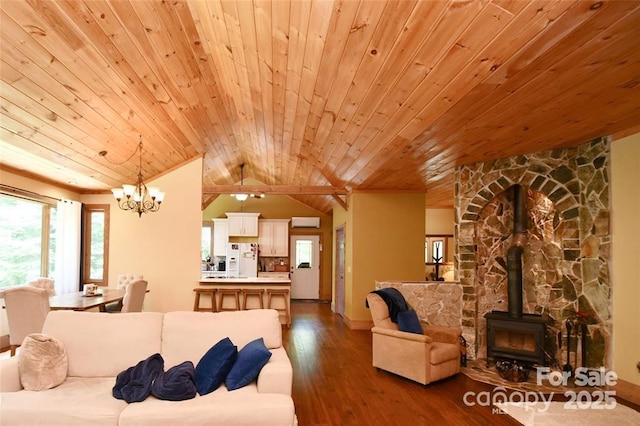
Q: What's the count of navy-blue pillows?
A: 3